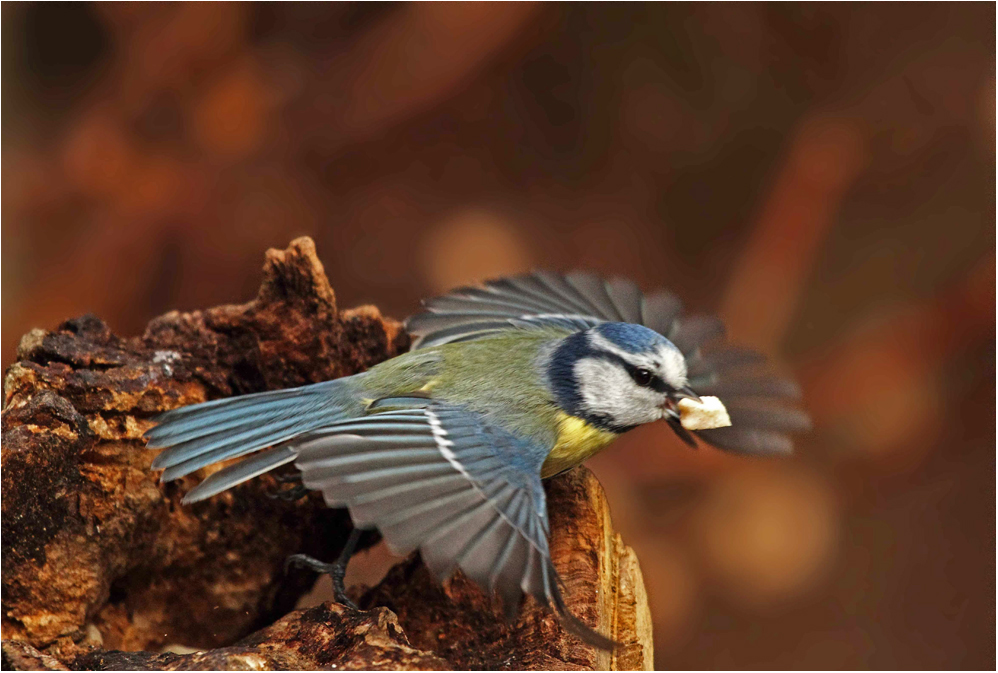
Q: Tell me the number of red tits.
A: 0